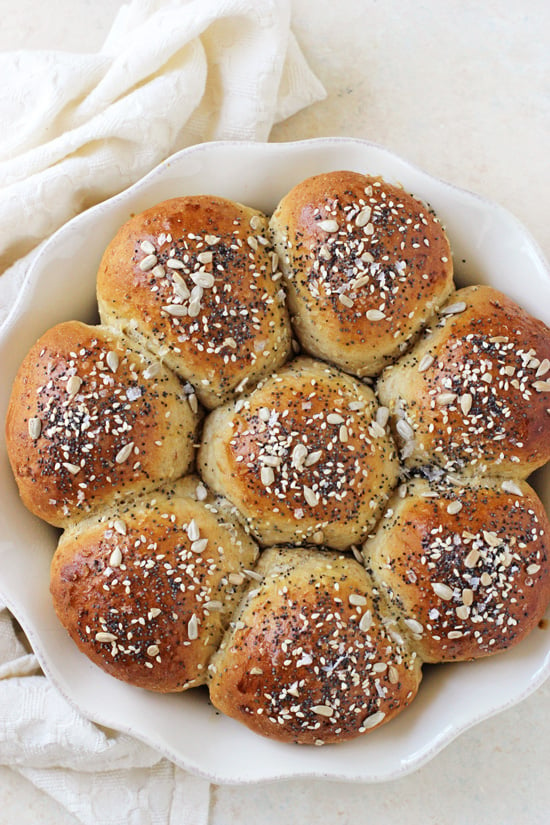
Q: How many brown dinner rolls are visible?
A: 8